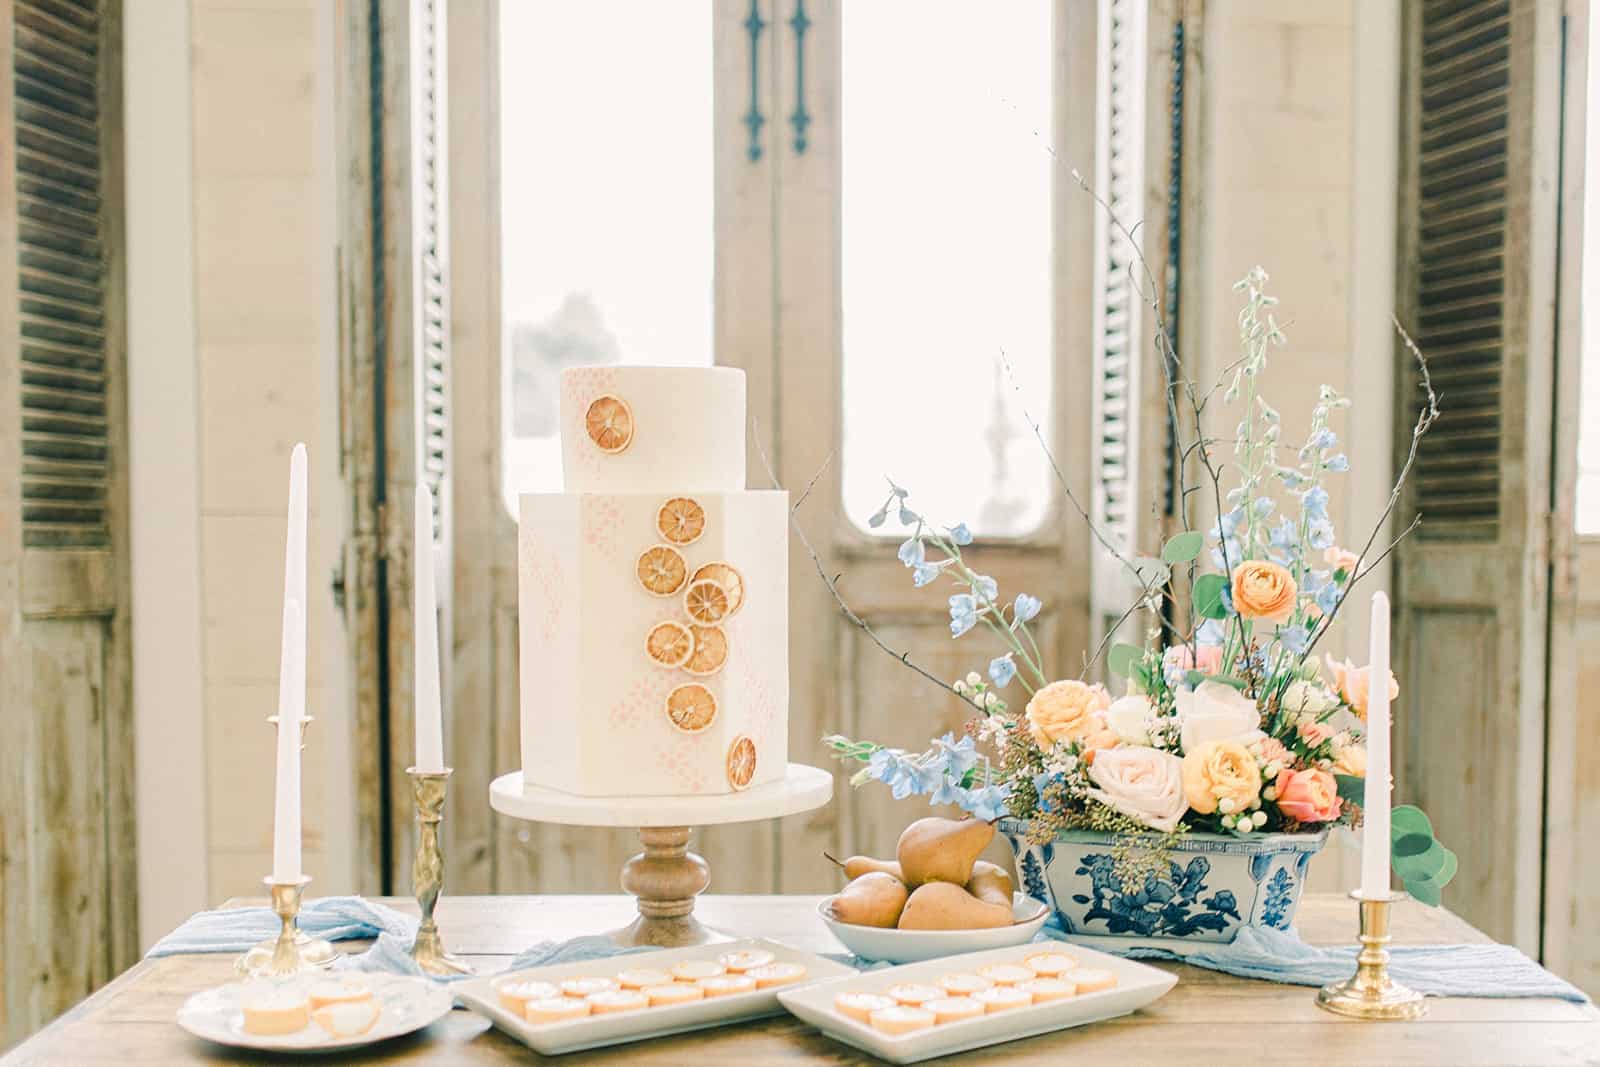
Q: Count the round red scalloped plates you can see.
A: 0